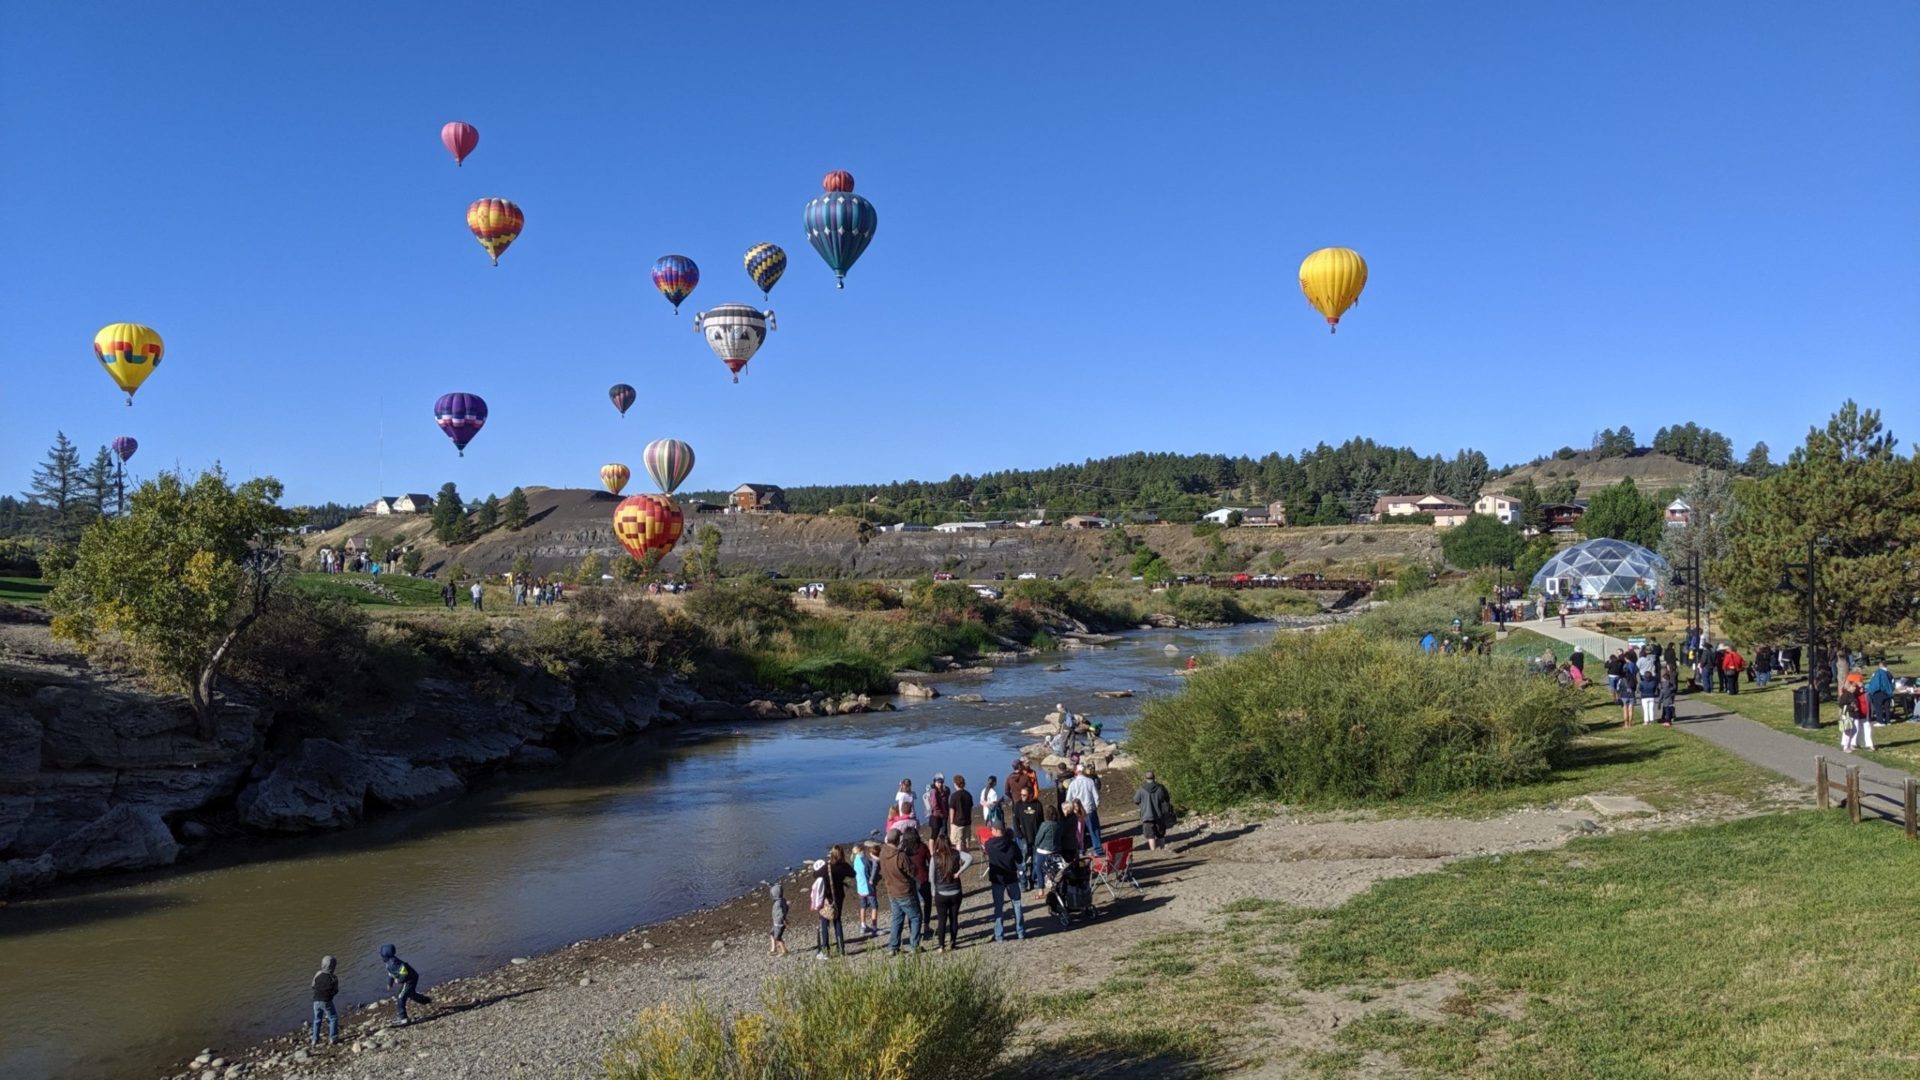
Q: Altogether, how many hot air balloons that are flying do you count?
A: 15